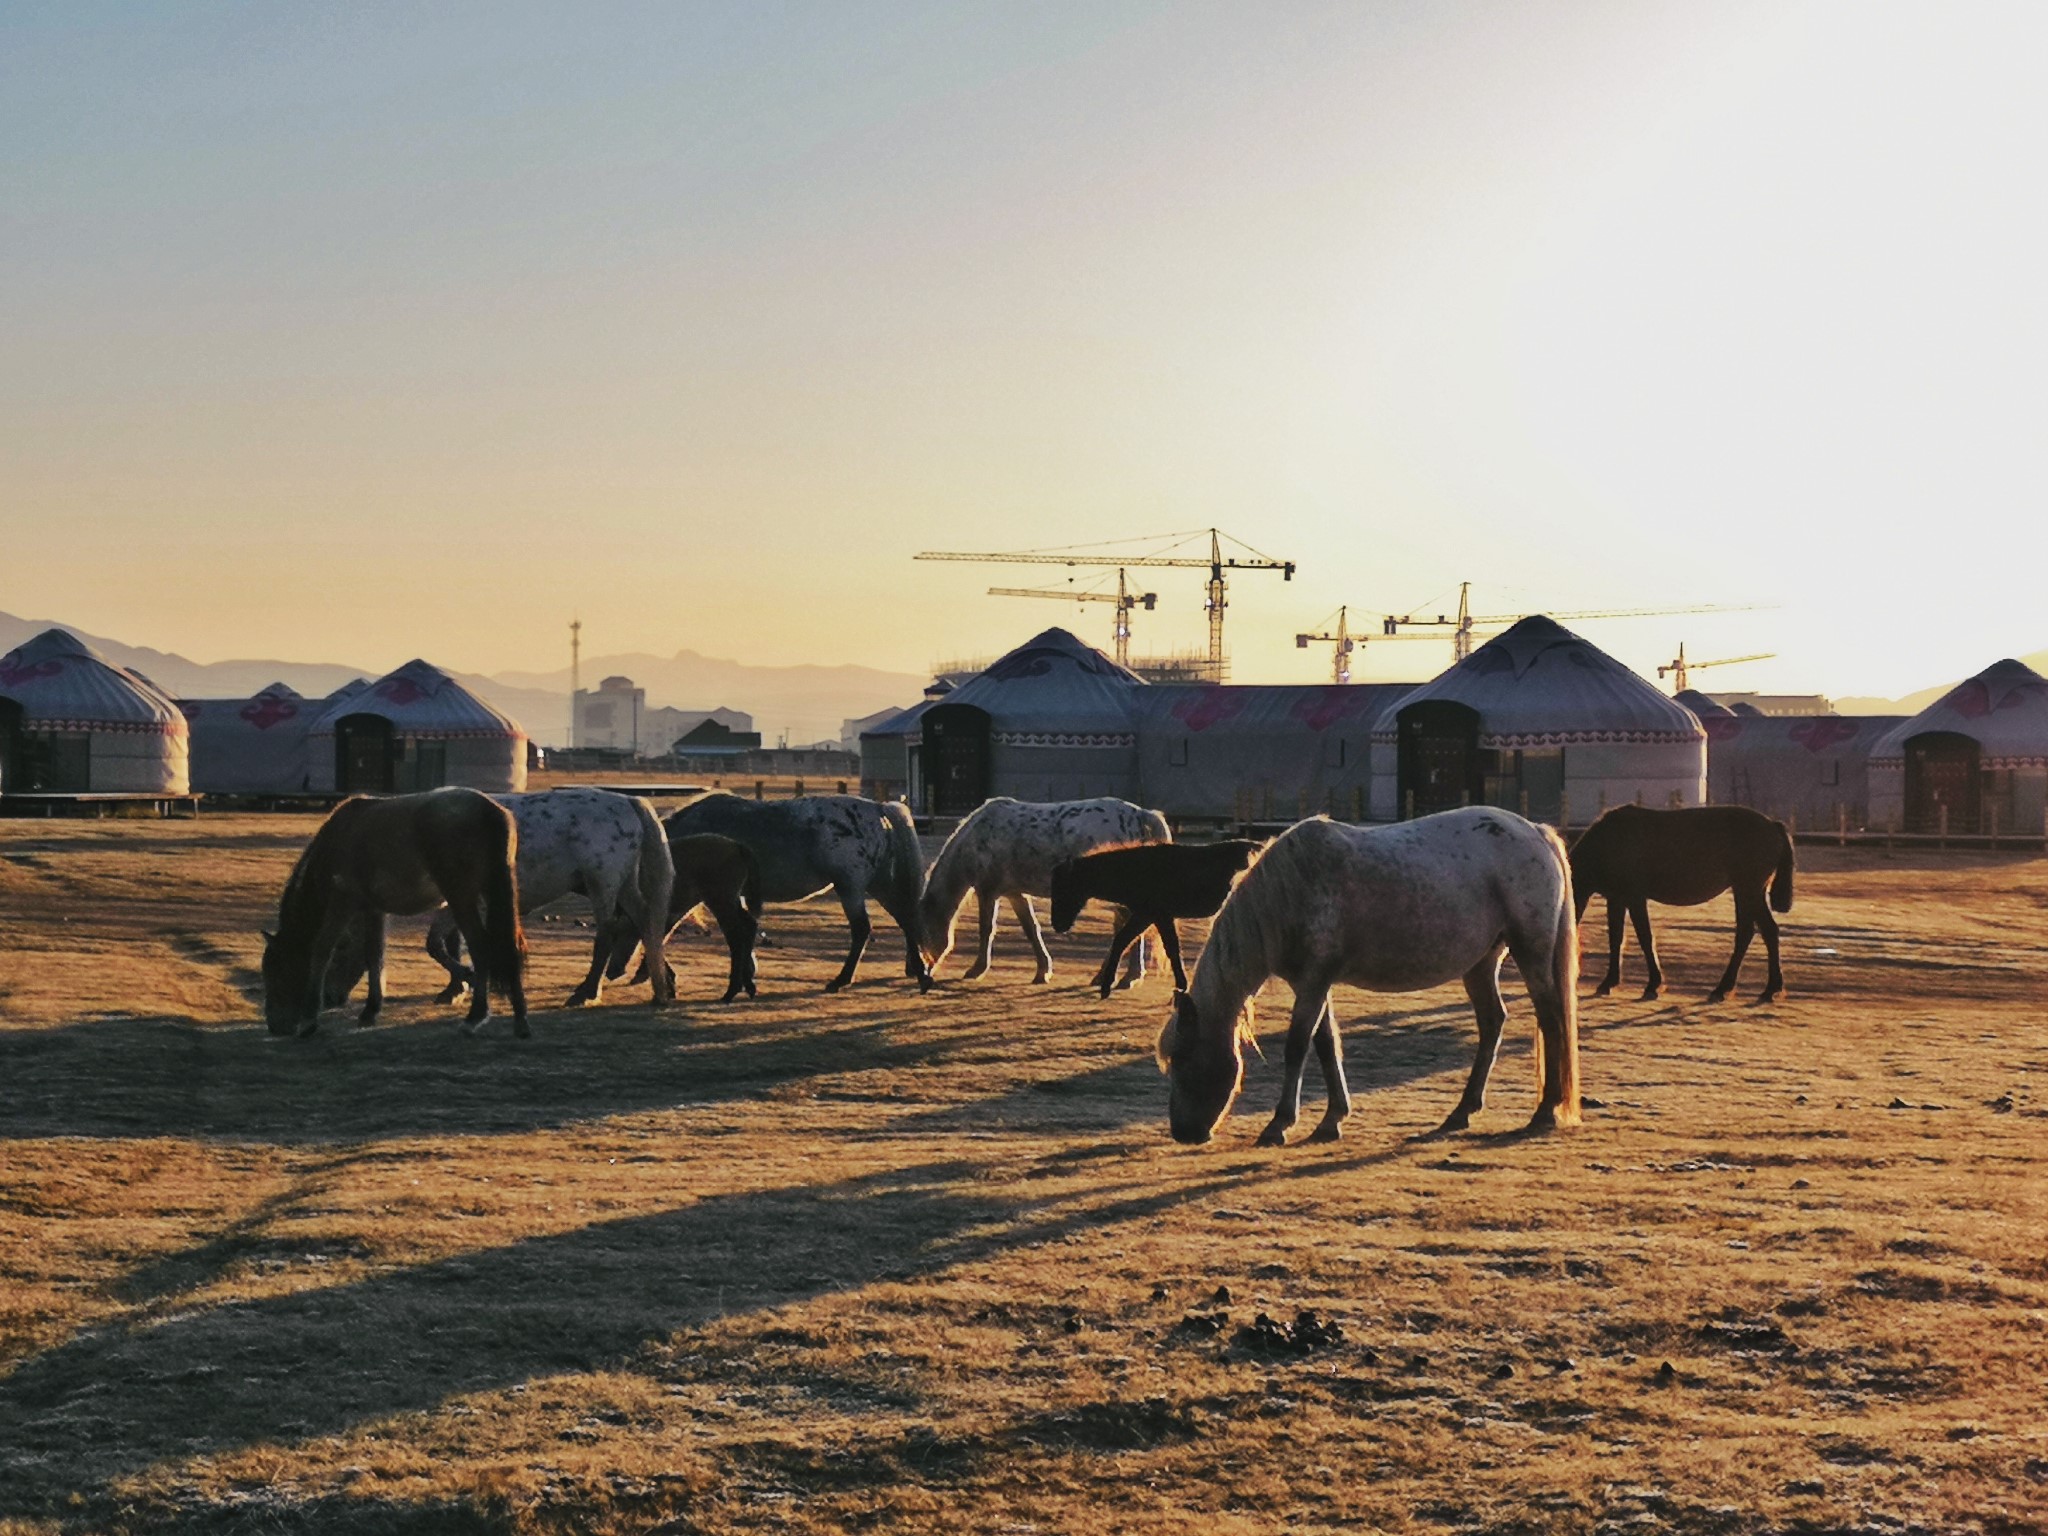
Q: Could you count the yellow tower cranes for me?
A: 5